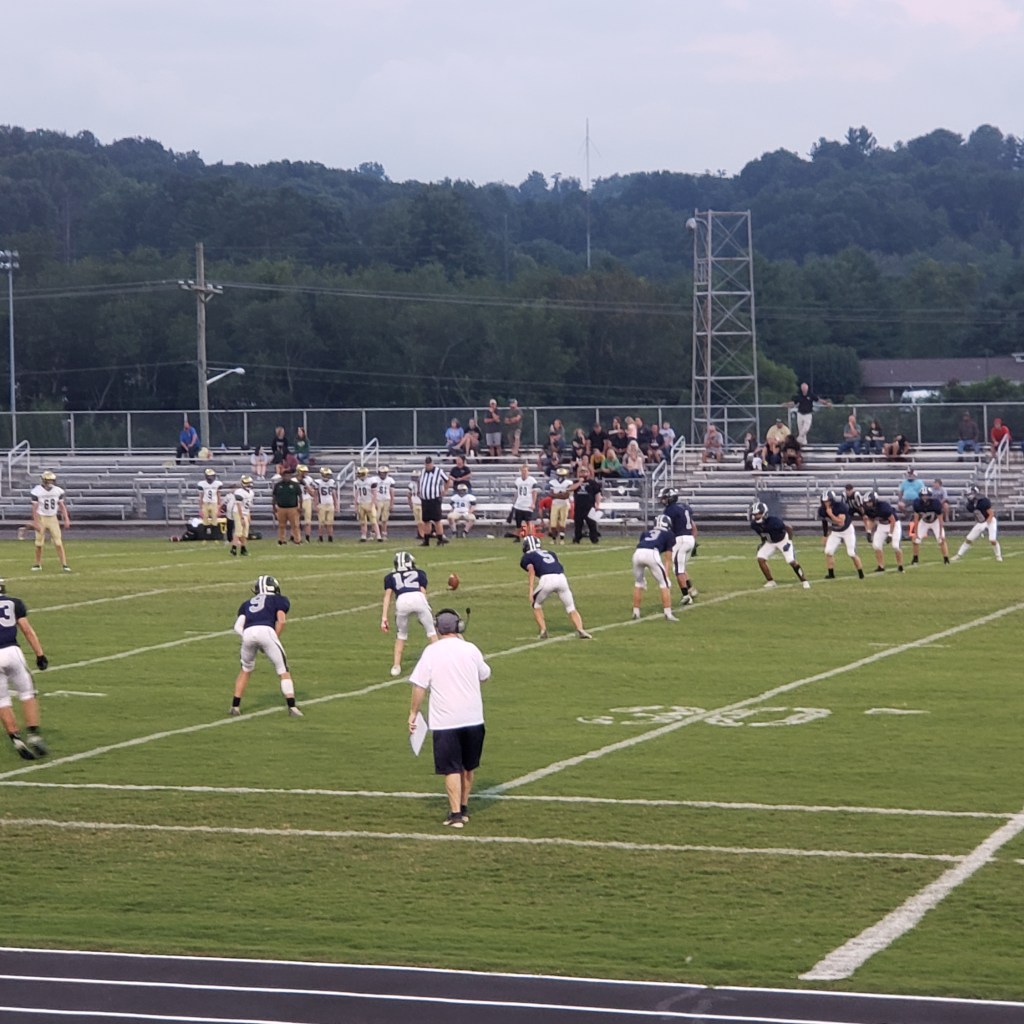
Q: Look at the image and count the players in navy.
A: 11